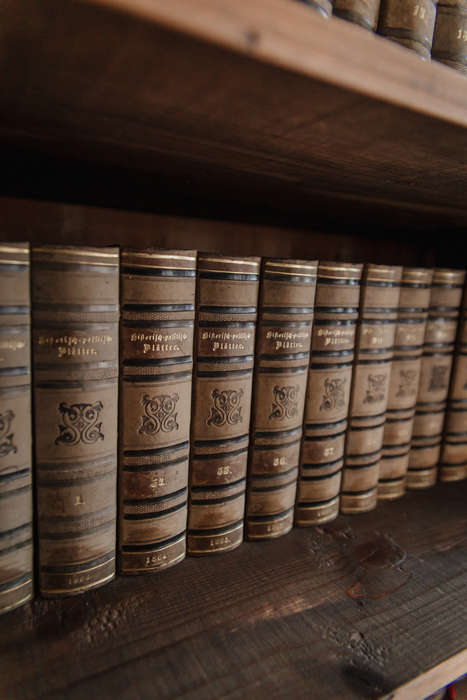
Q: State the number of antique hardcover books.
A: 14